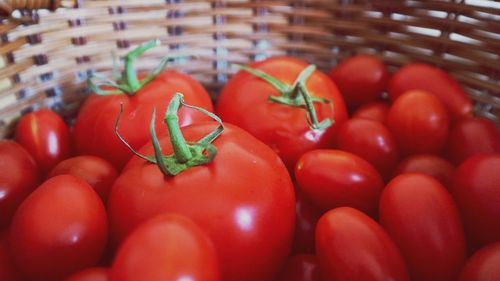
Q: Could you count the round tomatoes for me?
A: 3